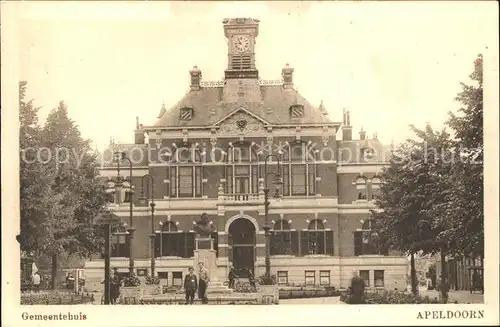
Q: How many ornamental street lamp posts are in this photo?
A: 3